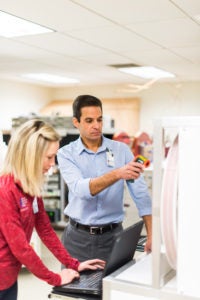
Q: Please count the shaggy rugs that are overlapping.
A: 0